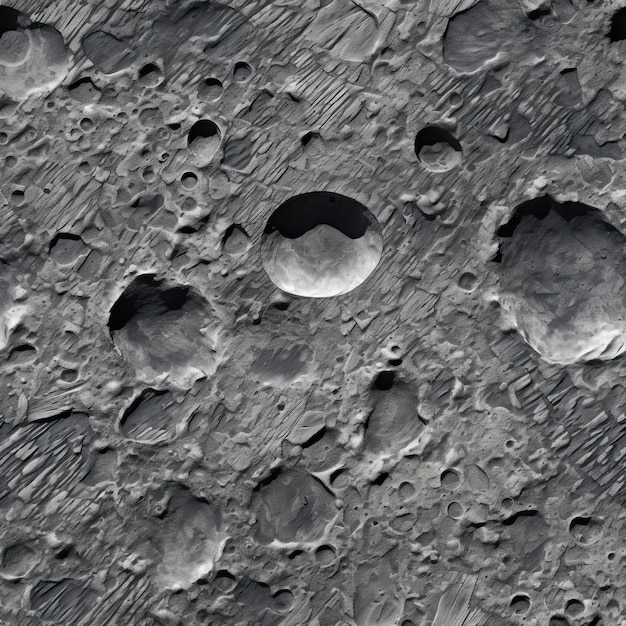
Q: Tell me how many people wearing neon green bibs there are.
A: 0